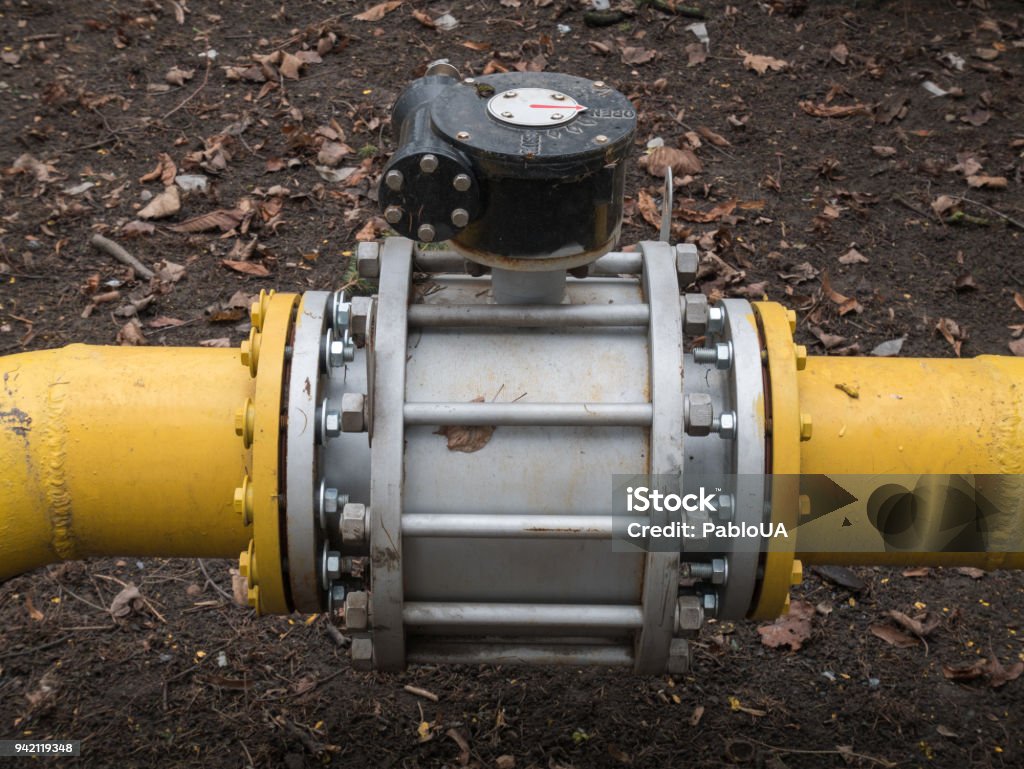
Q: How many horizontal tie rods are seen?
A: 6